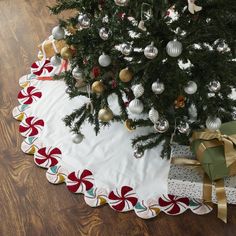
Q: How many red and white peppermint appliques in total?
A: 7